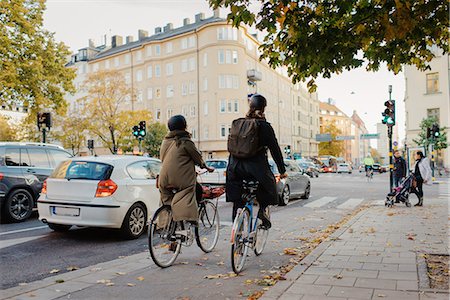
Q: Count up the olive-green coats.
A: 1